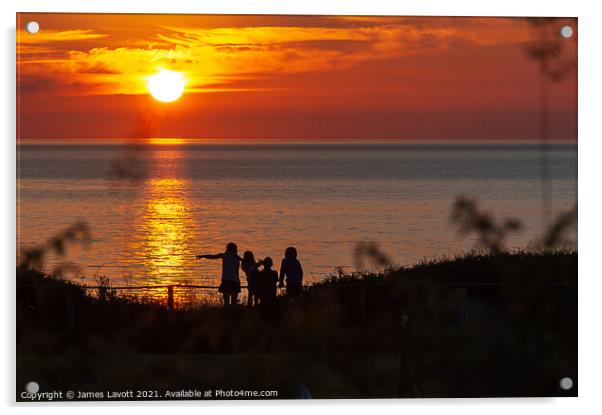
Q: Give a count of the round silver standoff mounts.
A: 4